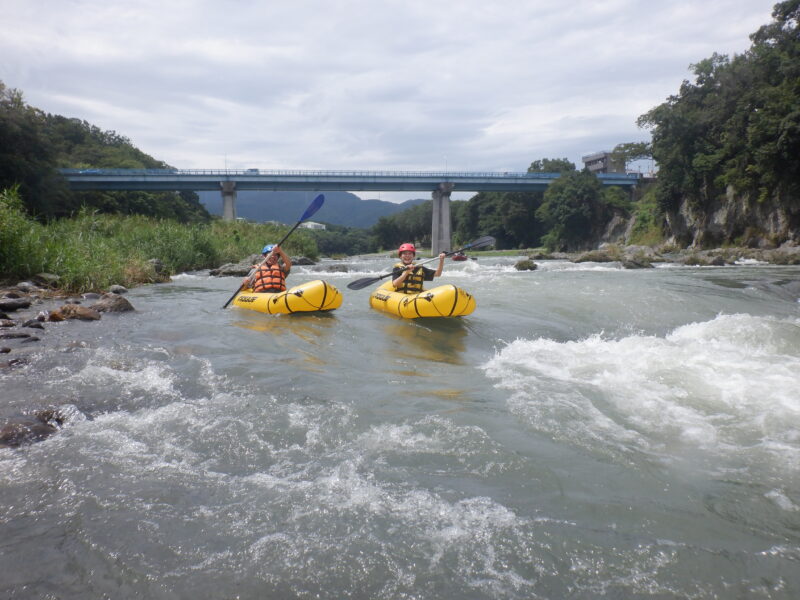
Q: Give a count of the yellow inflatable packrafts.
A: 2